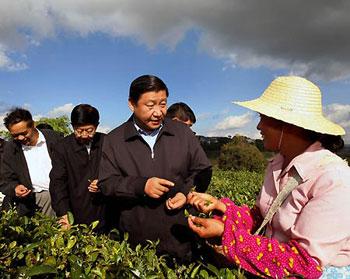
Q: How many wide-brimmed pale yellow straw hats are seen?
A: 1